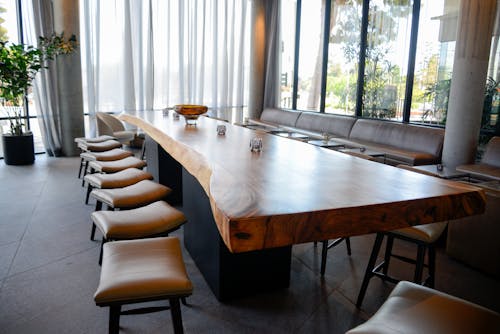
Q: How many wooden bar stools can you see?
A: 11